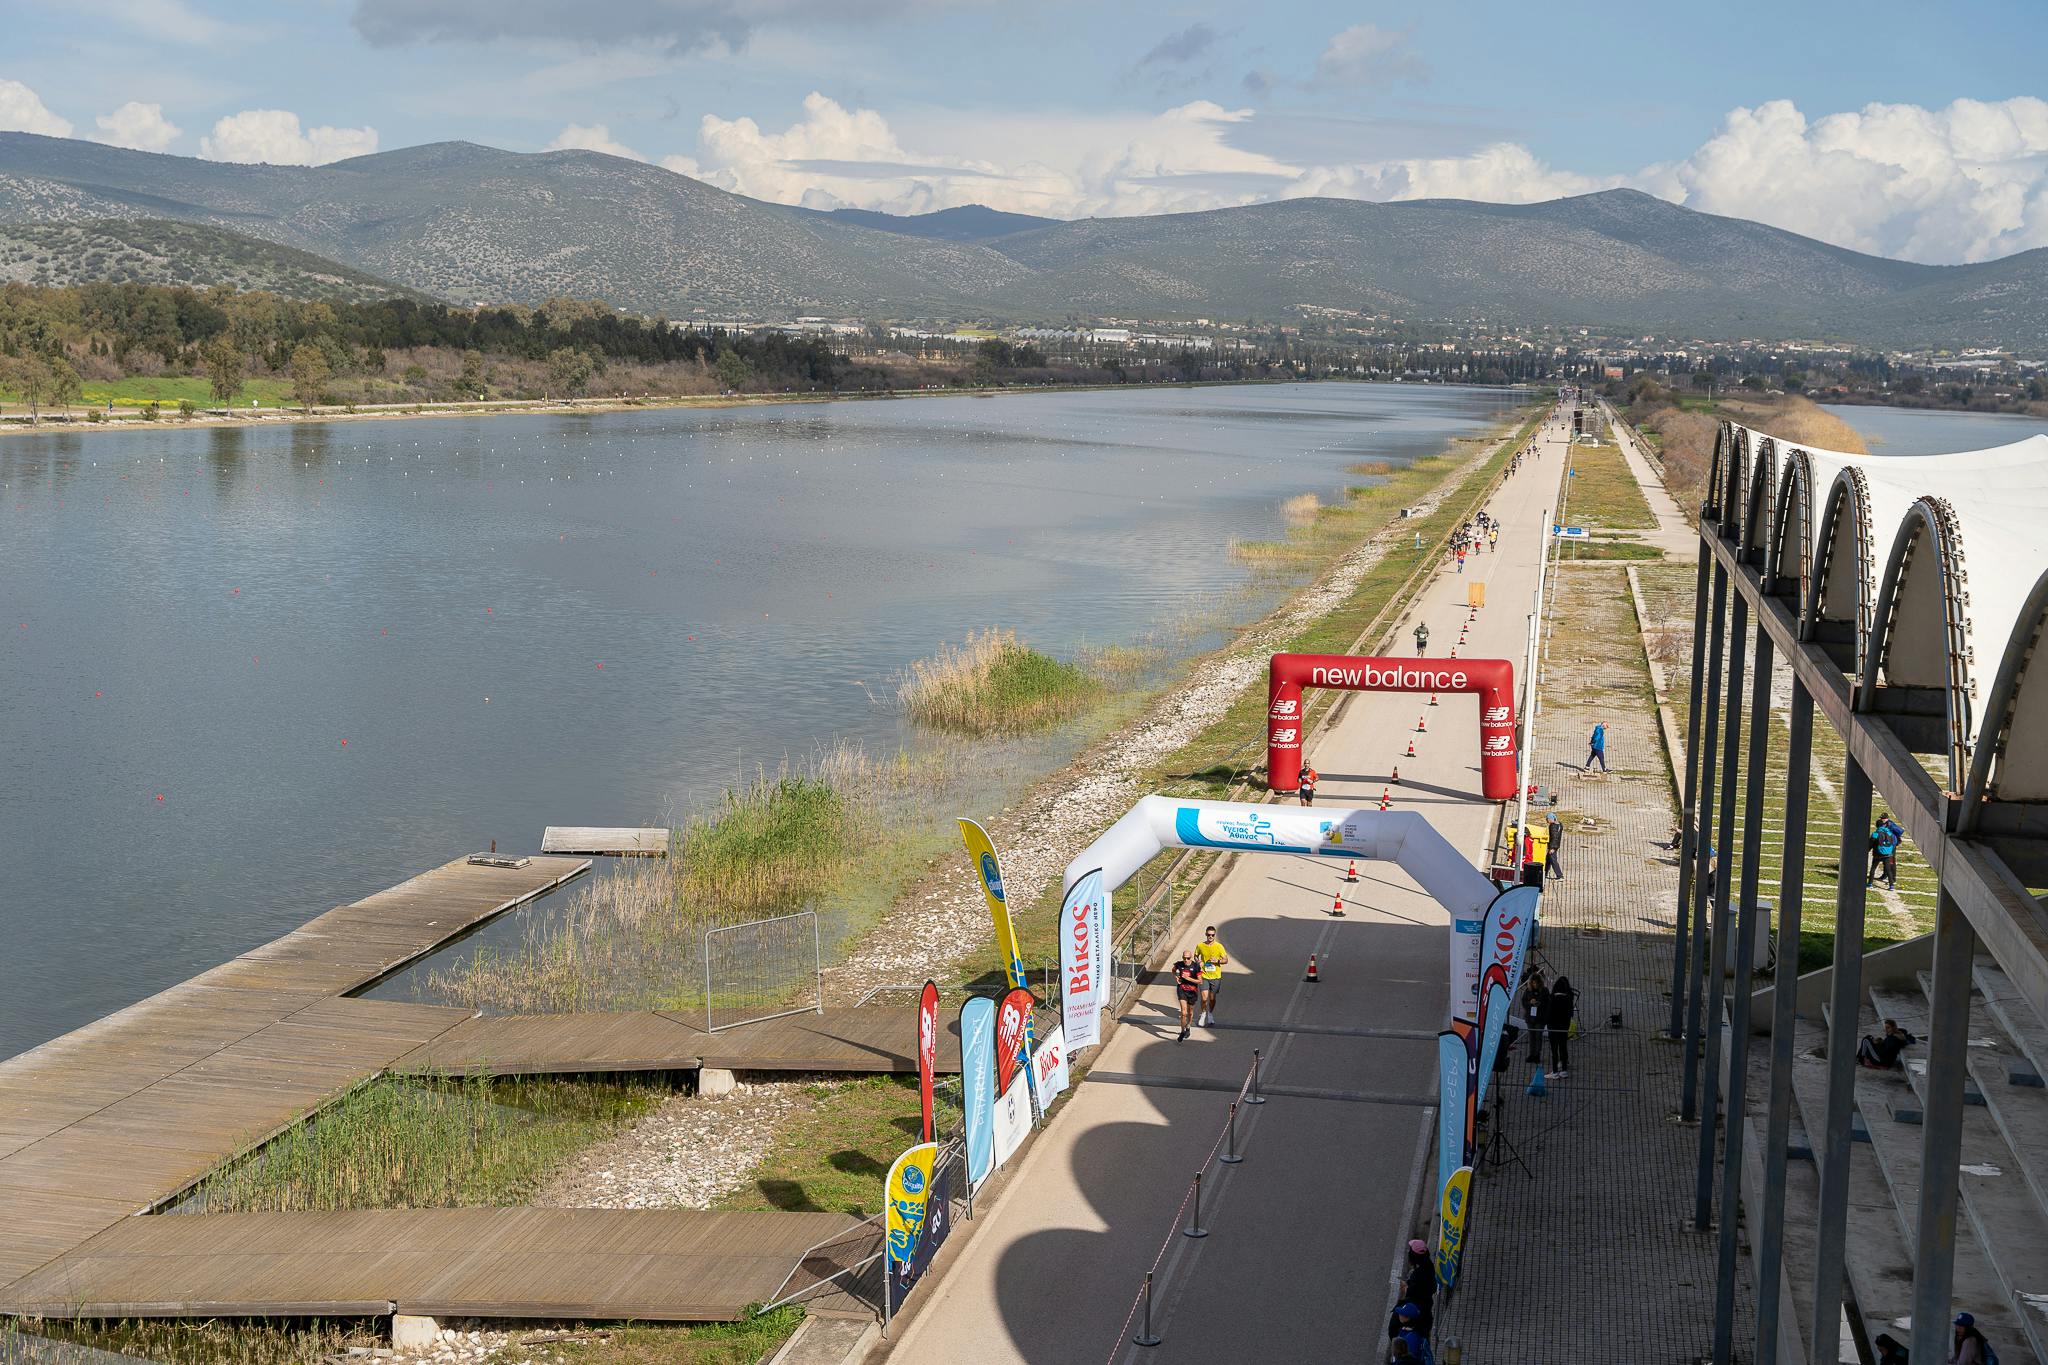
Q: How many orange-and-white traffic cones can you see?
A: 14